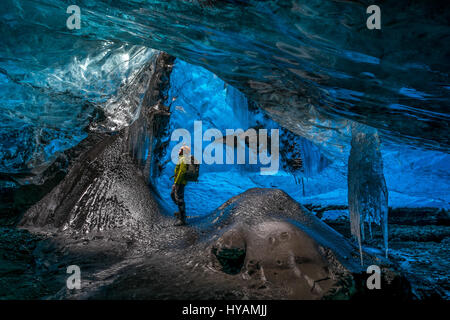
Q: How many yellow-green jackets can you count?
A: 1